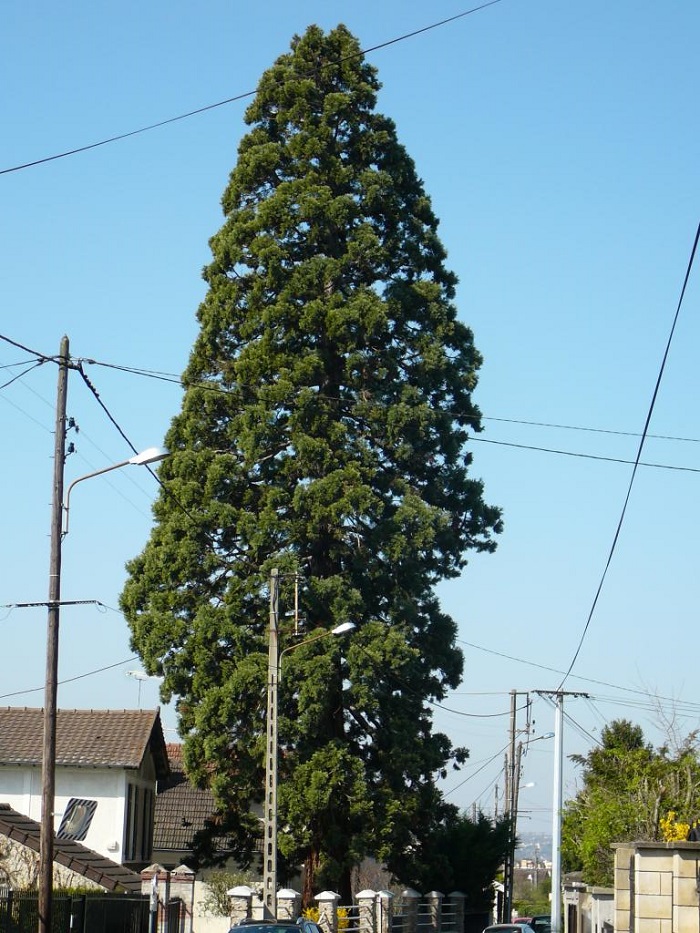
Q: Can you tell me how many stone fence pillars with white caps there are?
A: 8